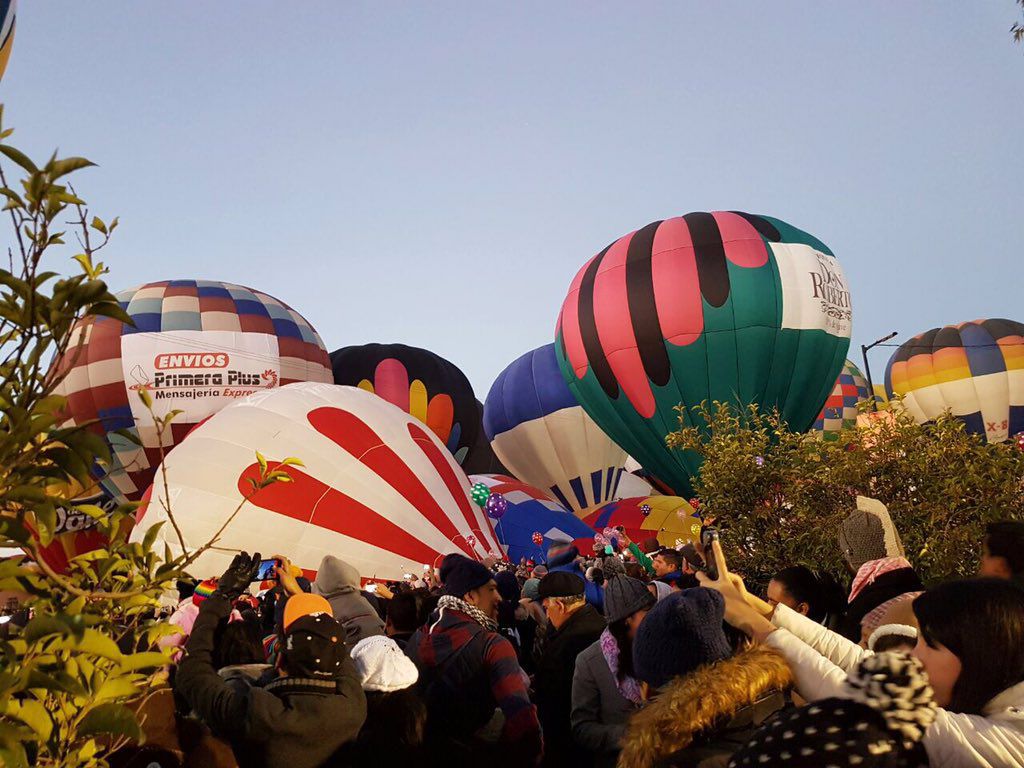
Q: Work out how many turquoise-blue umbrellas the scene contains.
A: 0